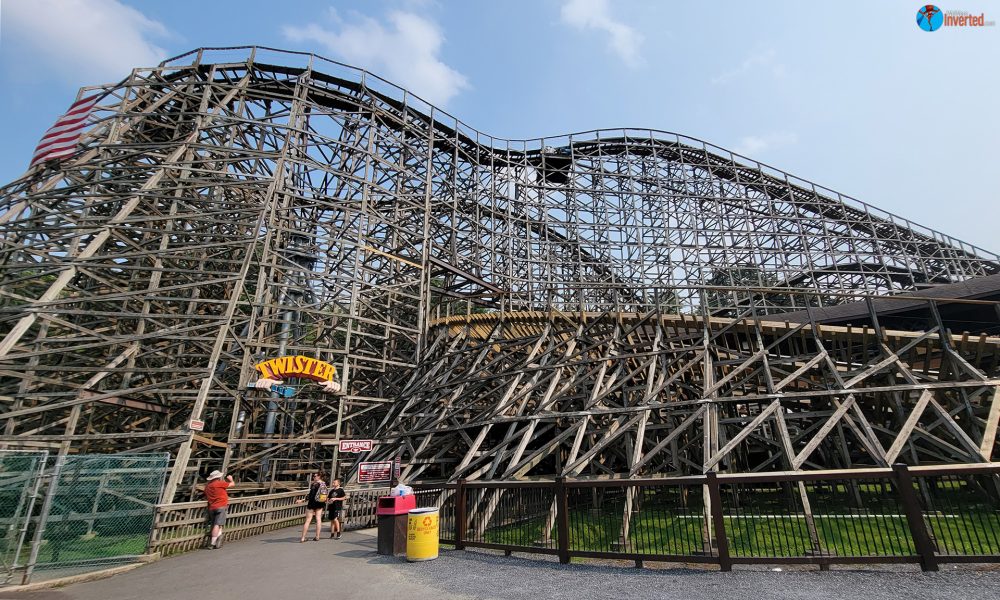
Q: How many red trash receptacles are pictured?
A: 1